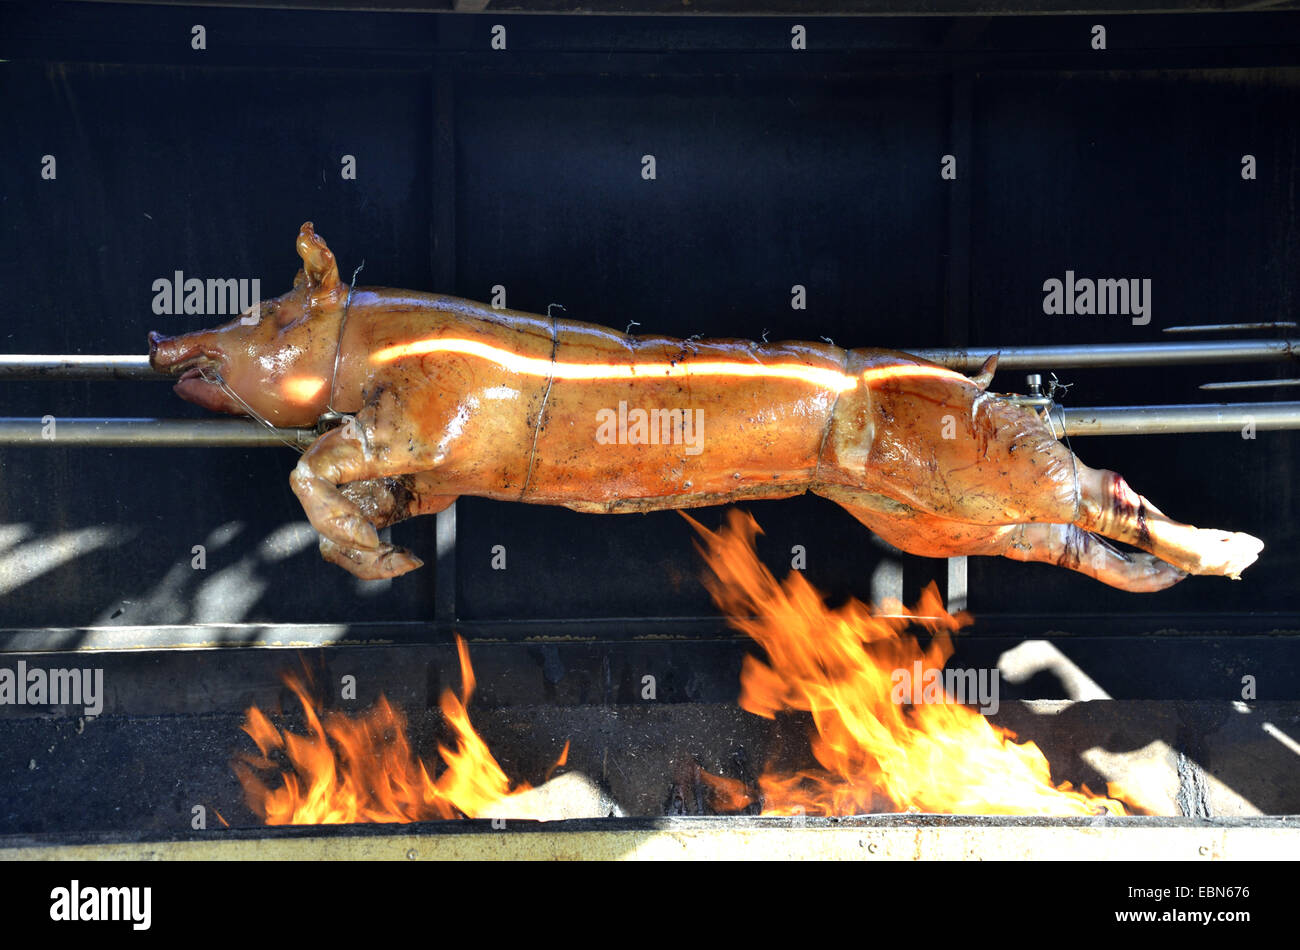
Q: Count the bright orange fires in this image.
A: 2